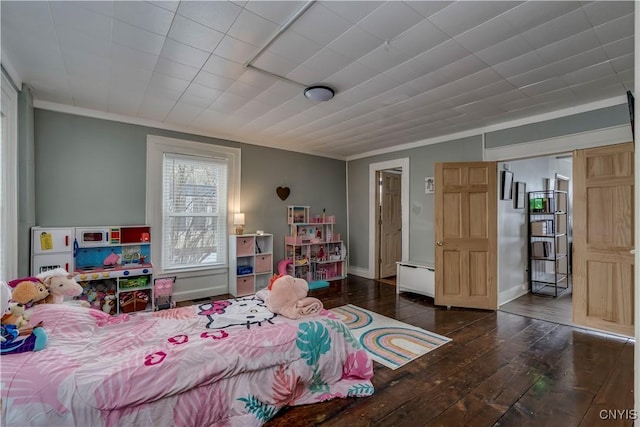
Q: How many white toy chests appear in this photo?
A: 1